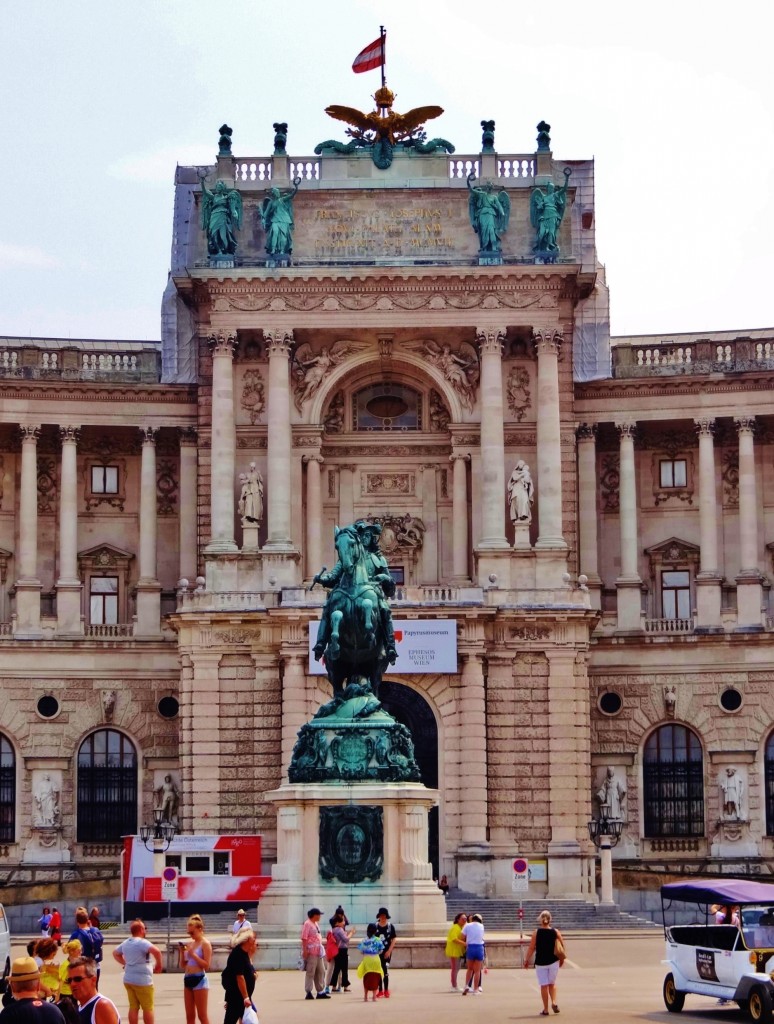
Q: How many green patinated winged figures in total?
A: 4